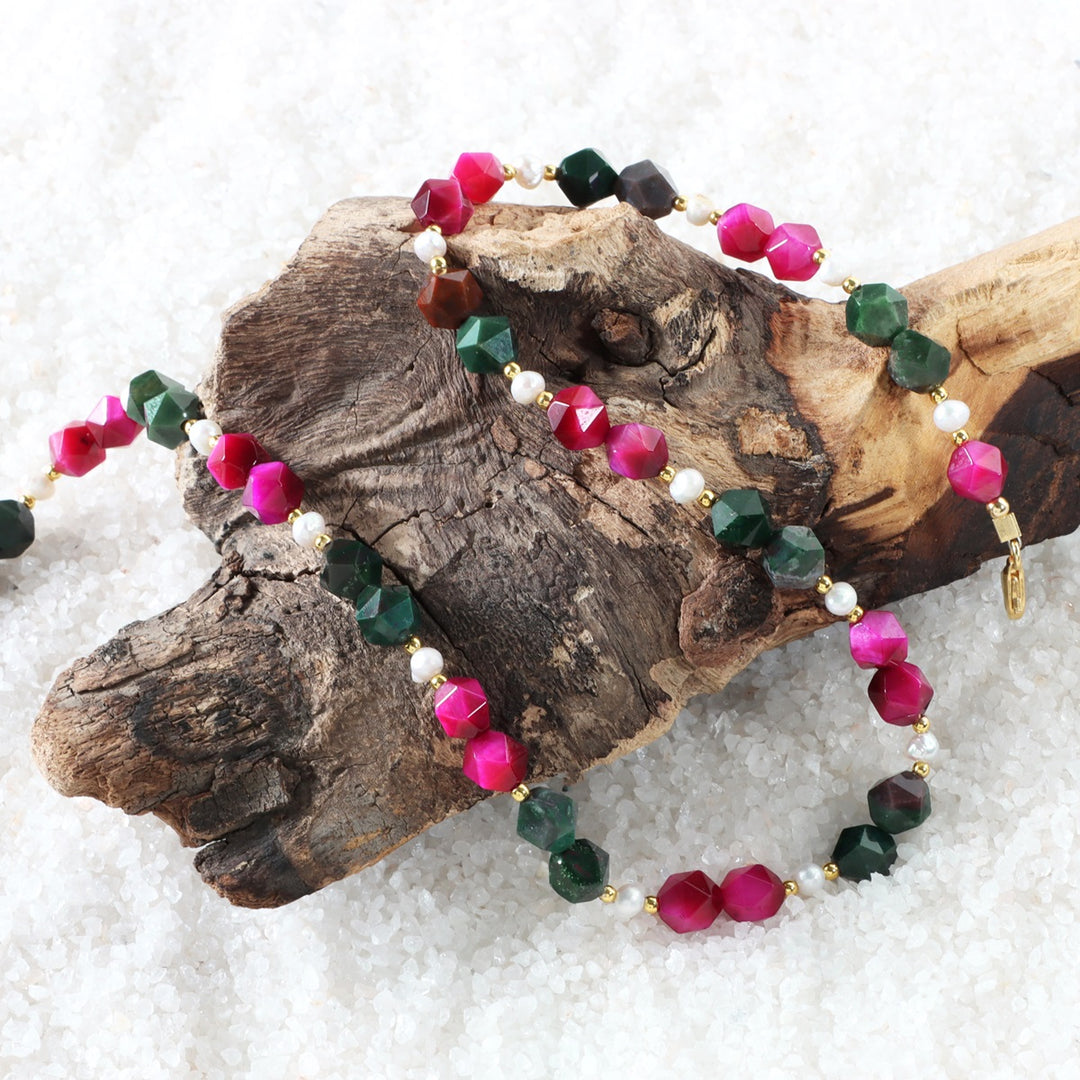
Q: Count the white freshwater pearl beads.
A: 15